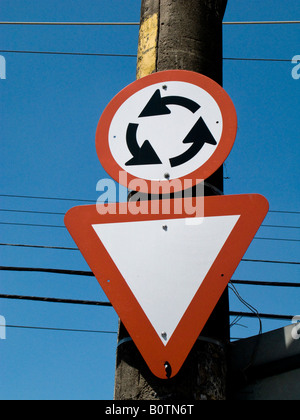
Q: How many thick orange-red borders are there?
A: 2